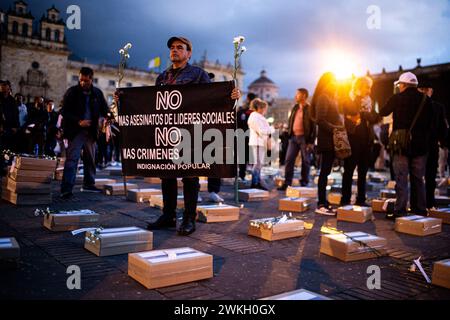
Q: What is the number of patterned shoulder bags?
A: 1